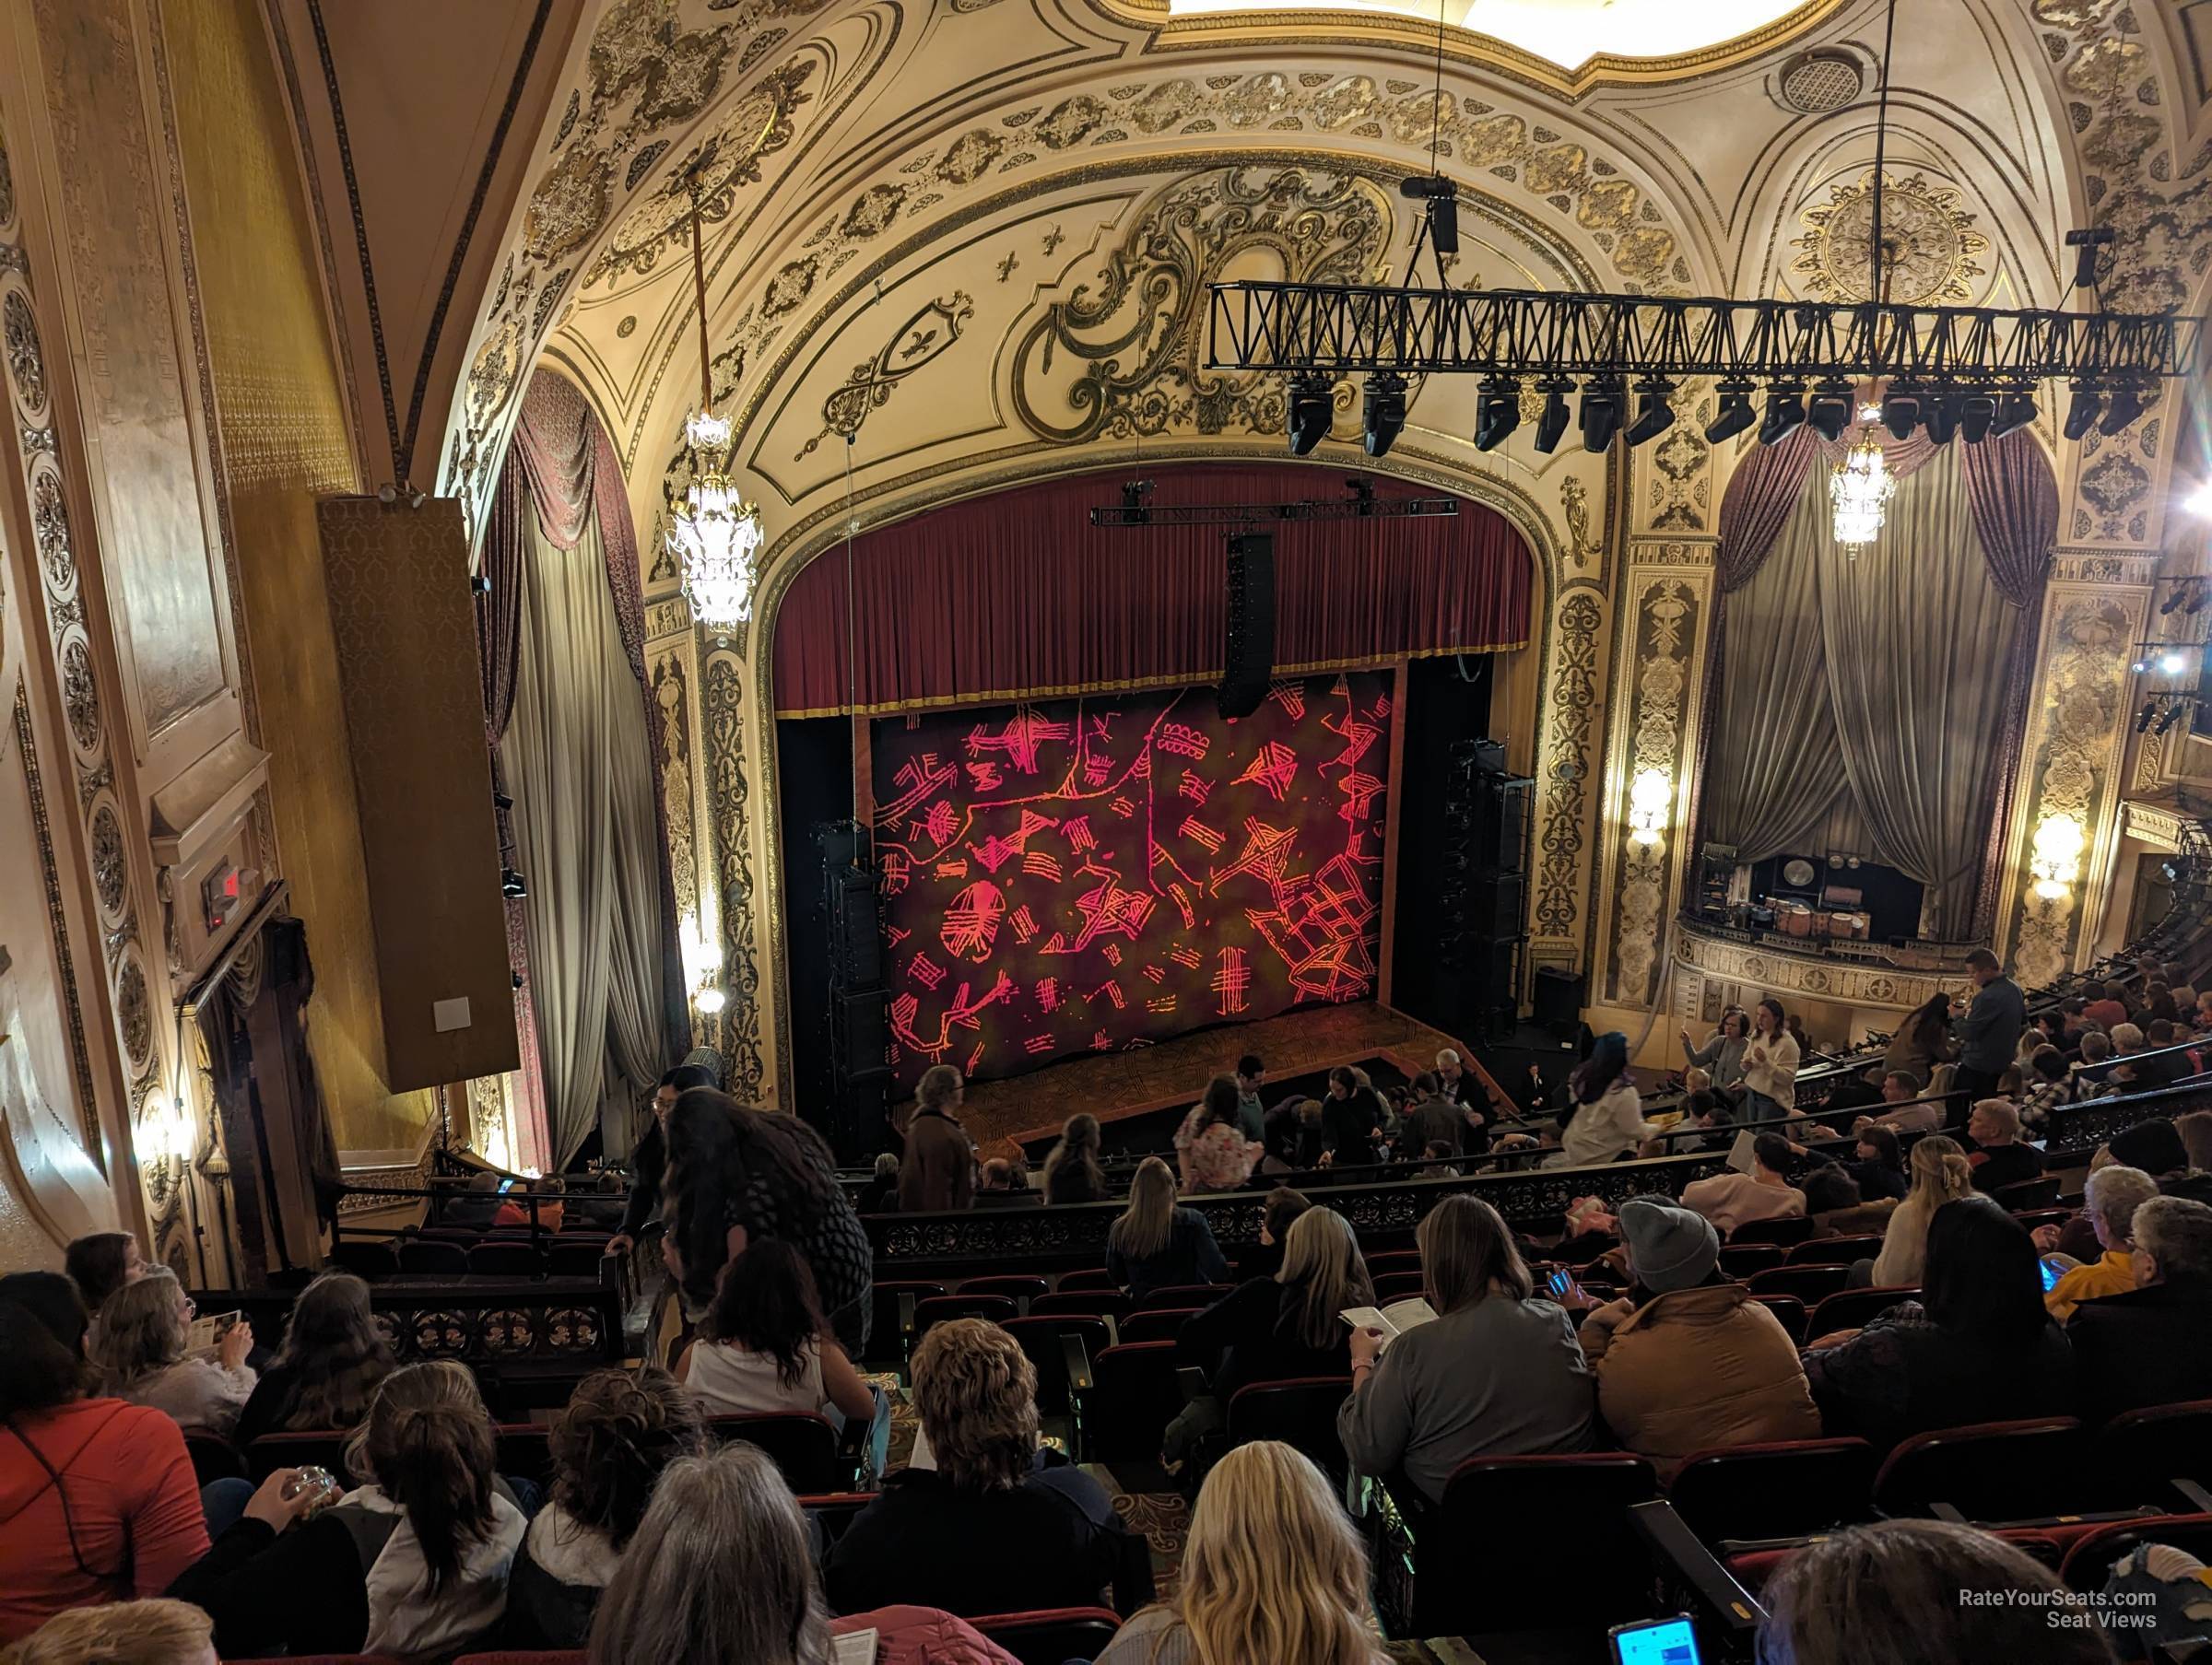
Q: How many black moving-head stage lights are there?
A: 15